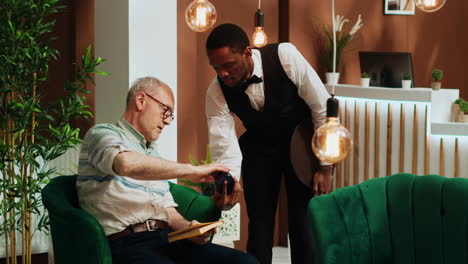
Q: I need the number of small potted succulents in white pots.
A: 2